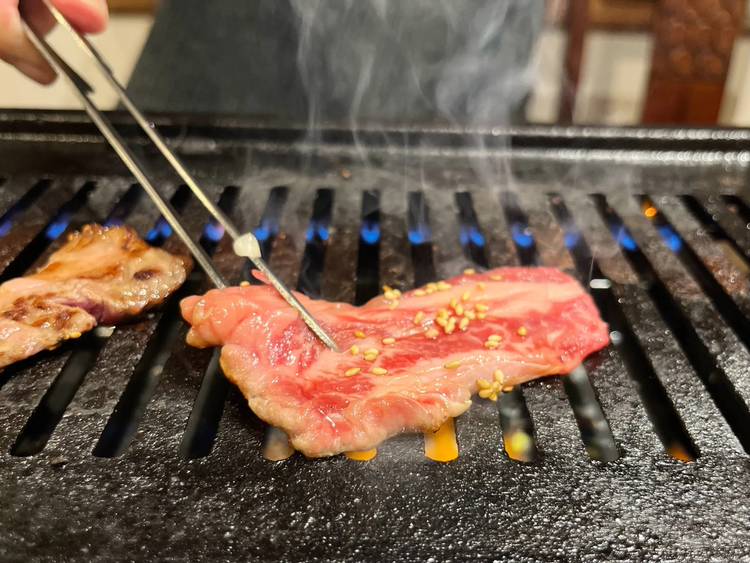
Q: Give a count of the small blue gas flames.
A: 14